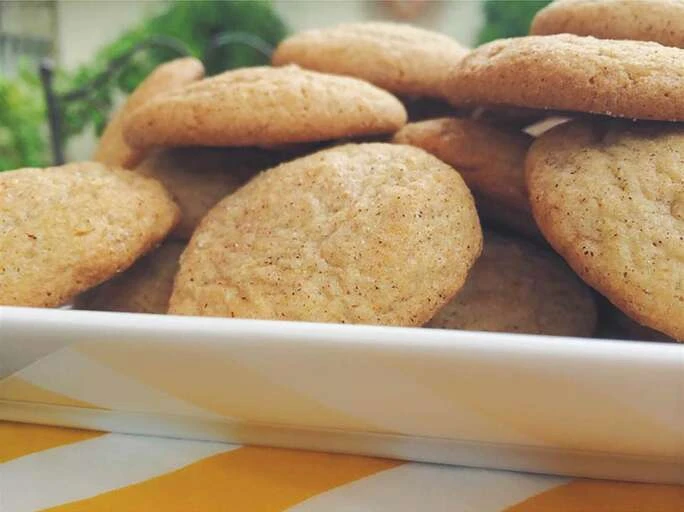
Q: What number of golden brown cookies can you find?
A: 12